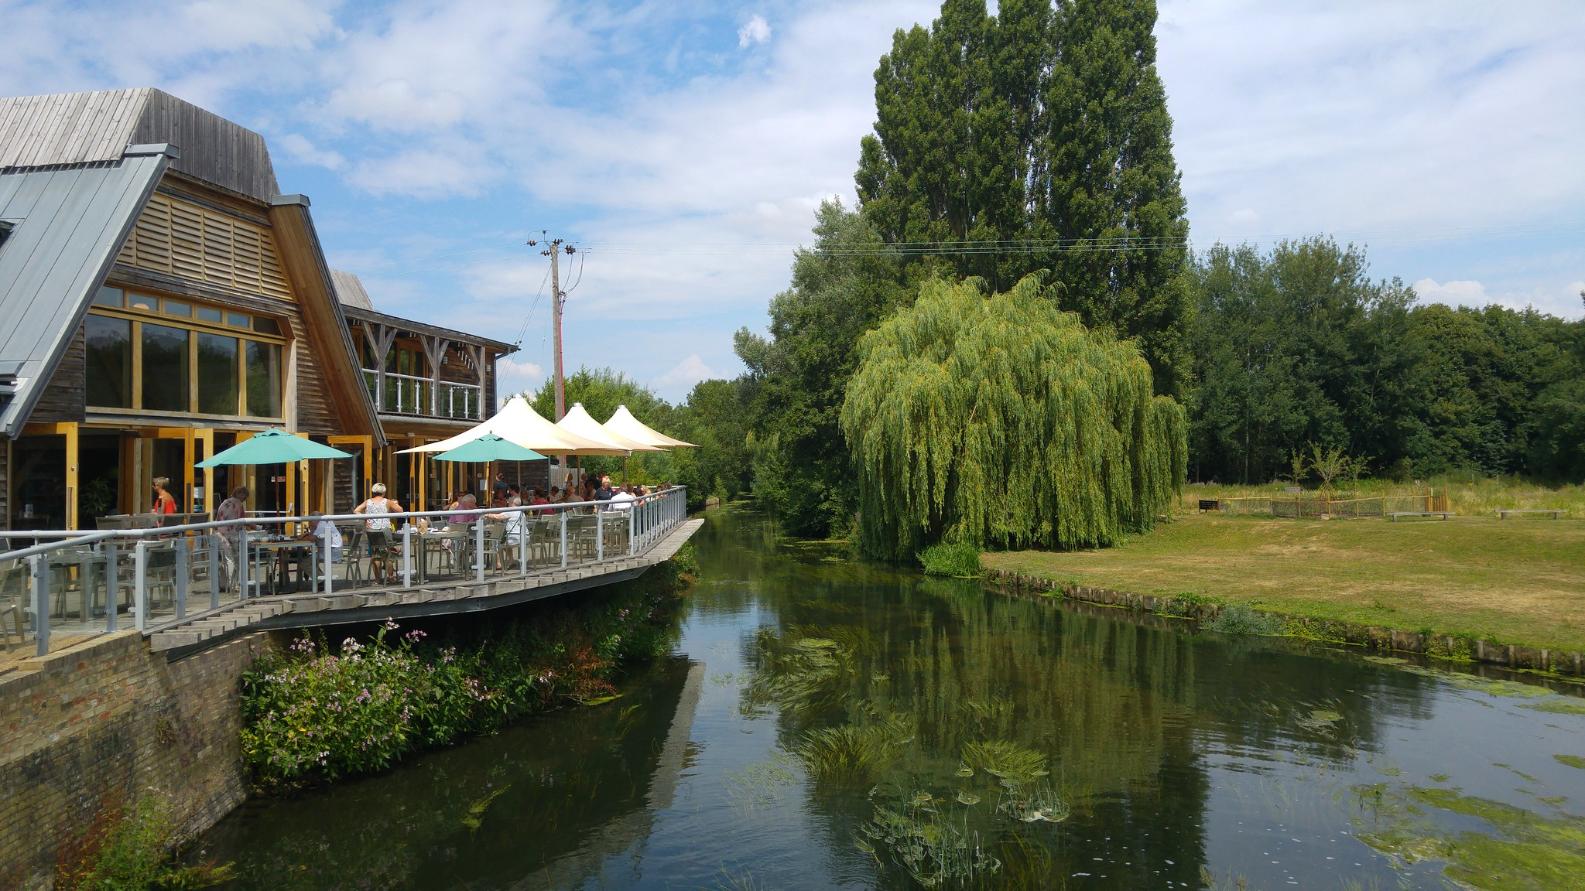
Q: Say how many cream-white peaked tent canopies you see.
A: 3